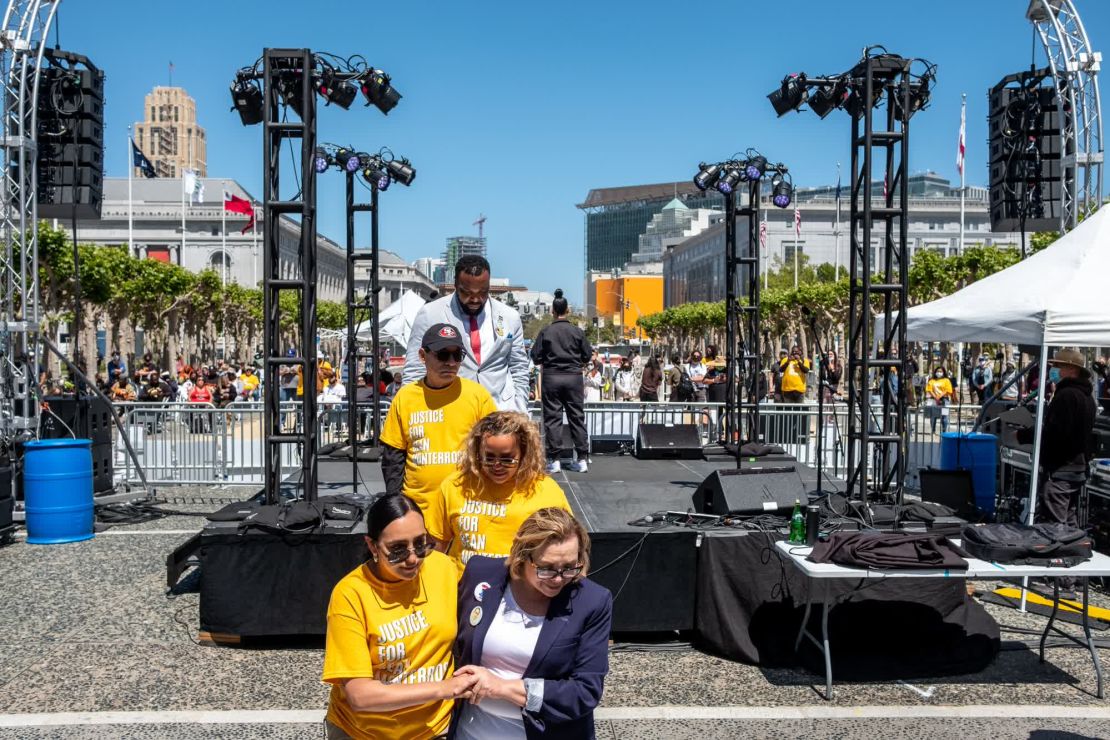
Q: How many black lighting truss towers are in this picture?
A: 4